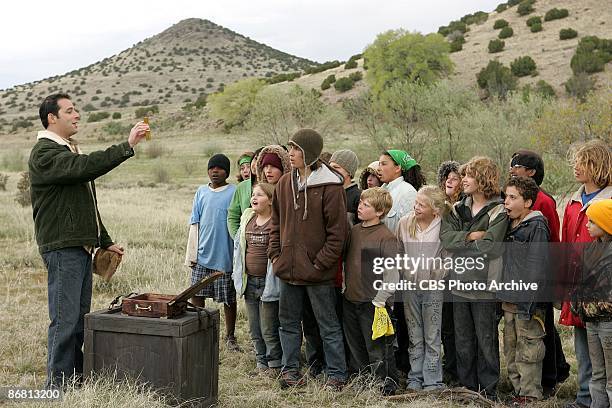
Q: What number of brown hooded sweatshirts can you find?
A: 1